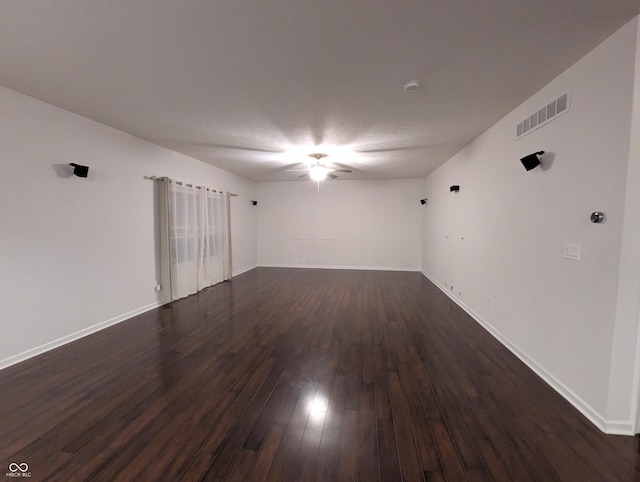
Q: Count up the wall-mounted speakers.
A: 5